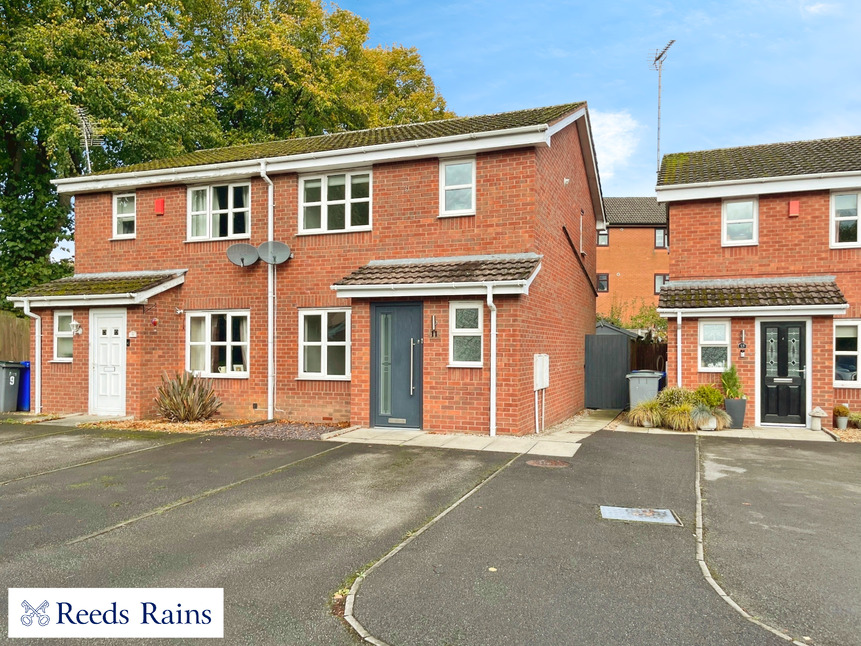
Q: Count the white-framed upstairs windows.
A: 6